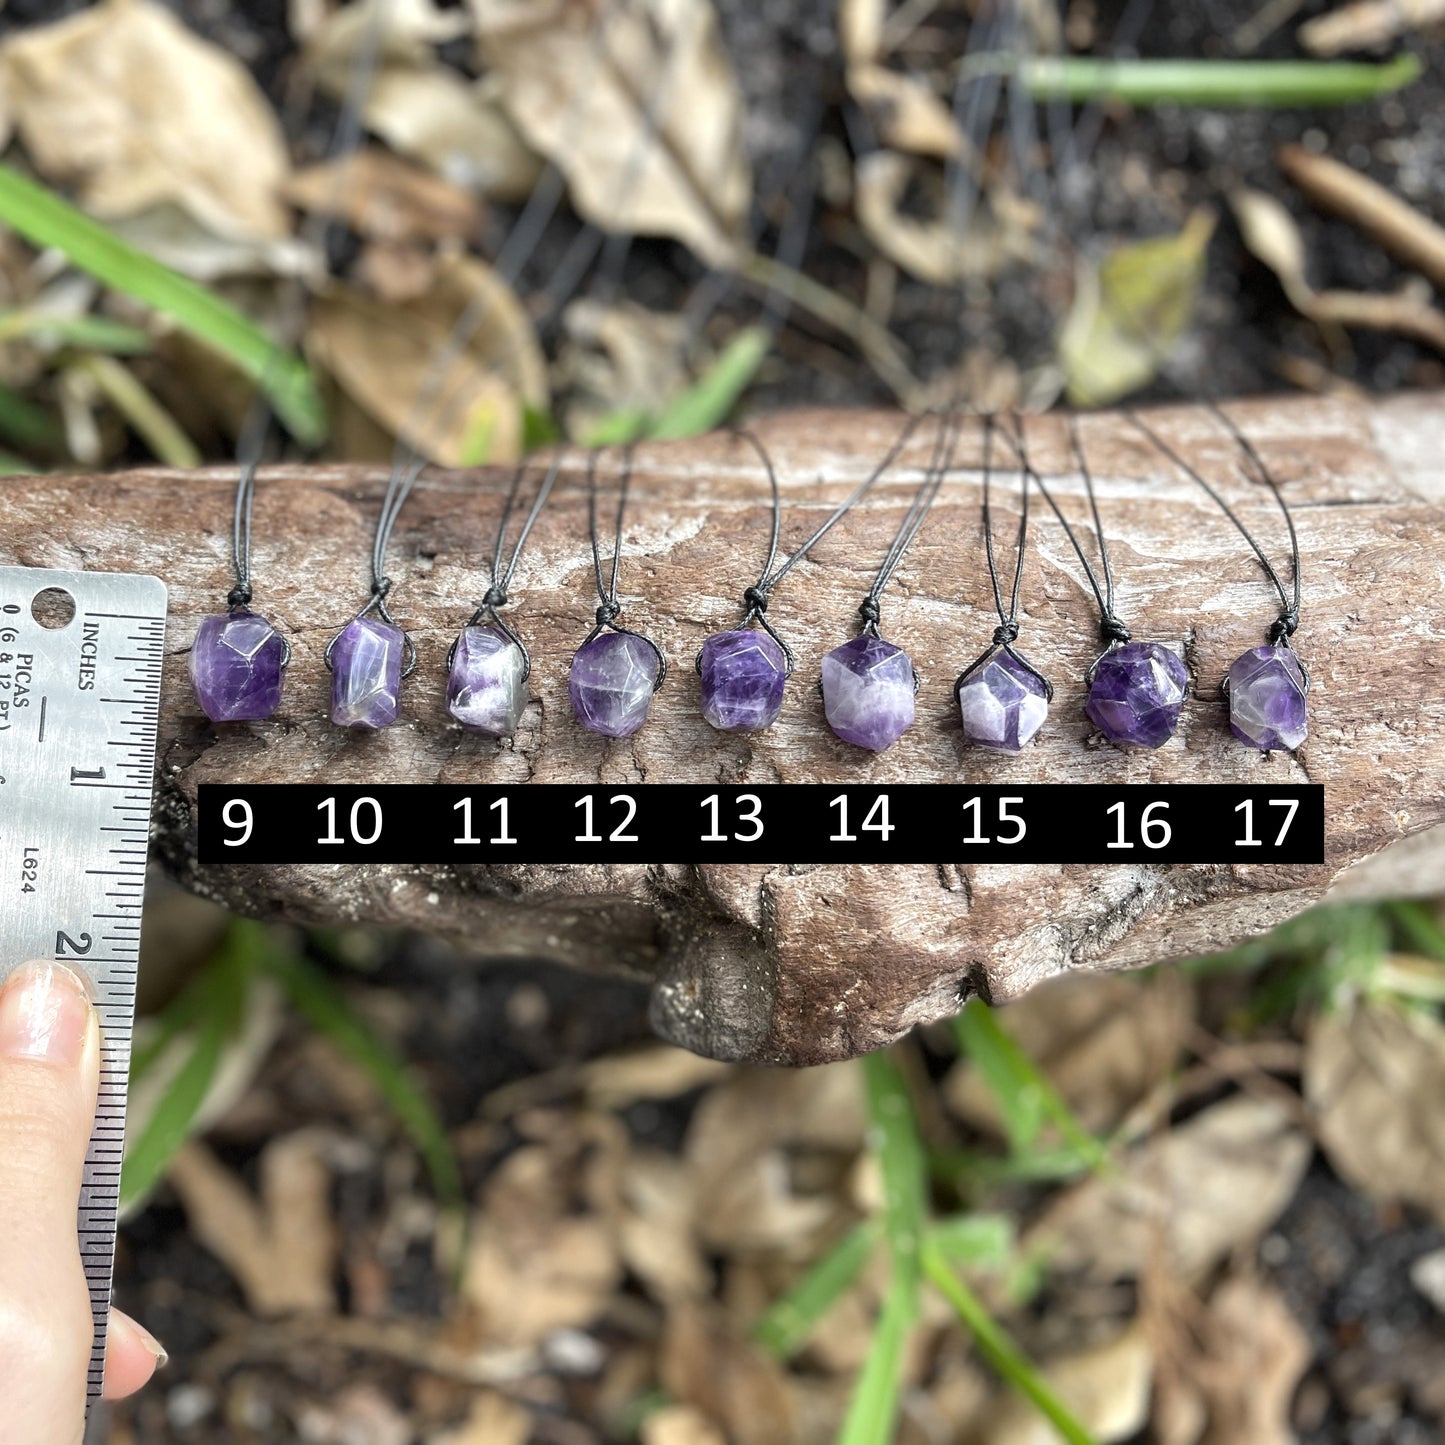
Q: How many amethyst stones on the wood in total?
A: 9